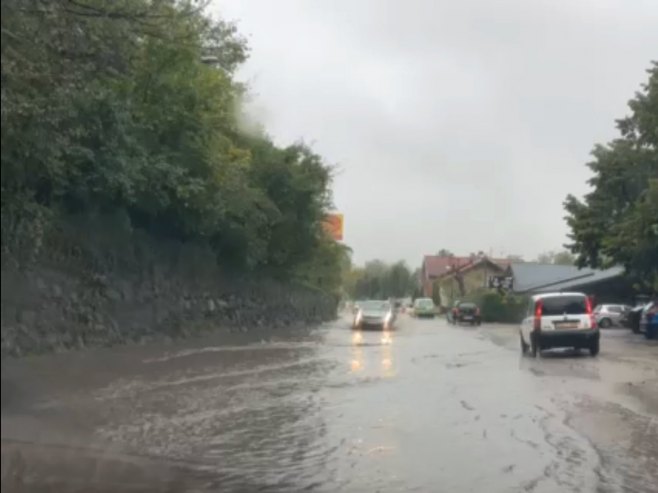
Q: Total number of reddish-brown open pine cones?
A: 0